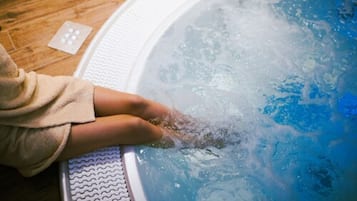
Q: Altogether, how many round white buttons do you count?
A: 6